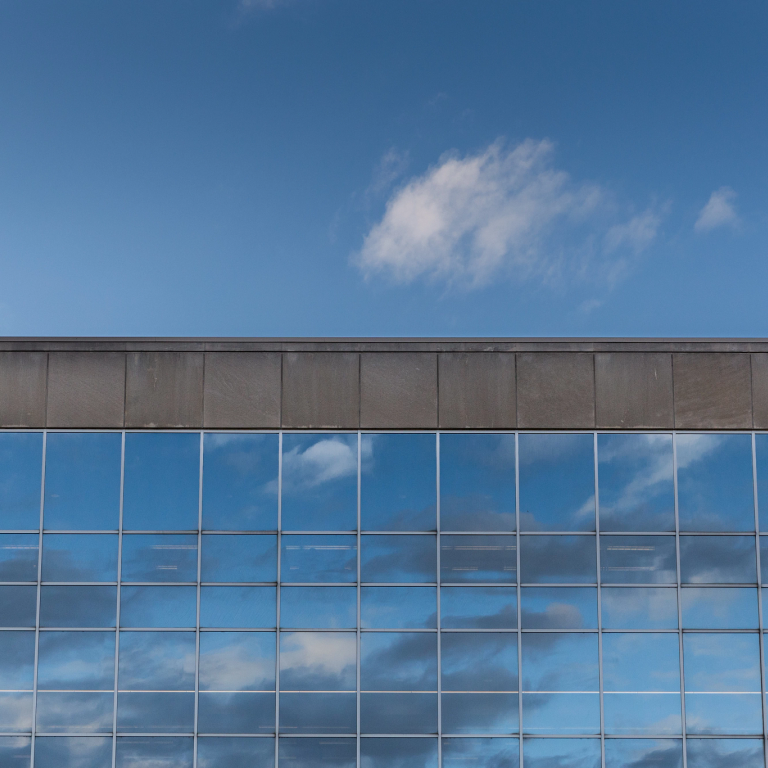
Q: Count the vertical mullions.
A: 10